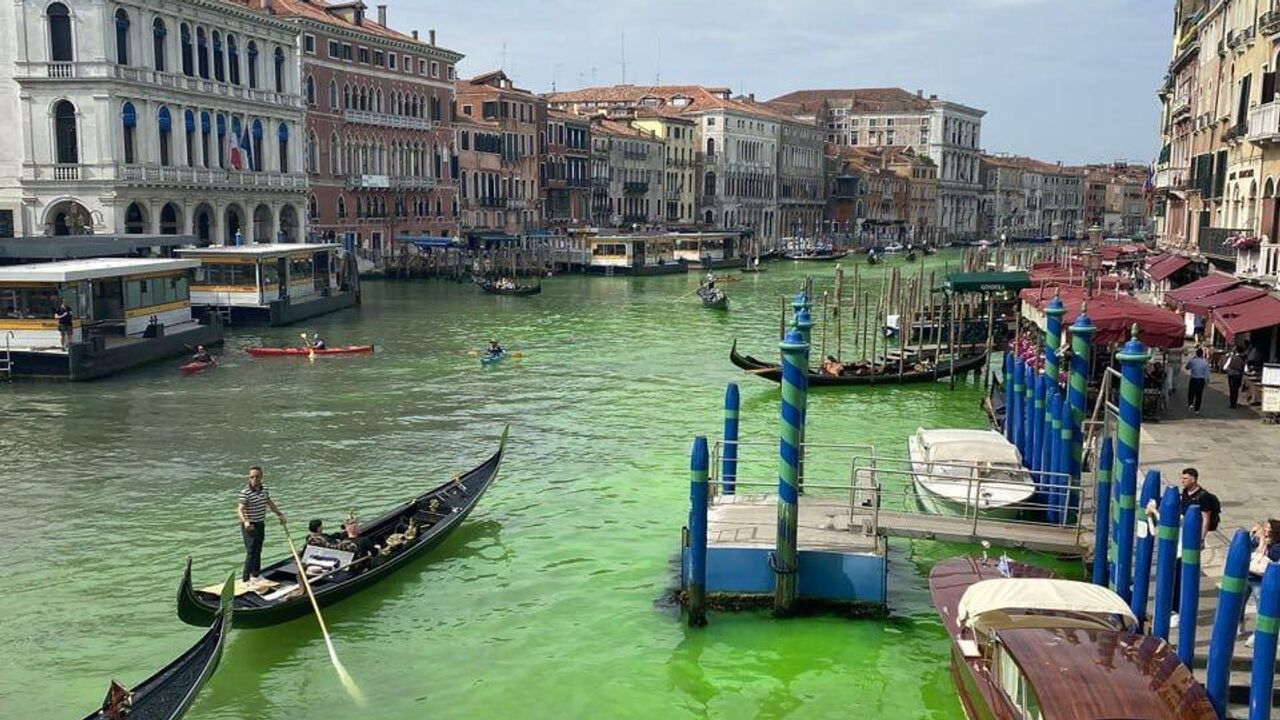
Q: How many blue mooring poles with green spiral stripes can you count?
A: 6